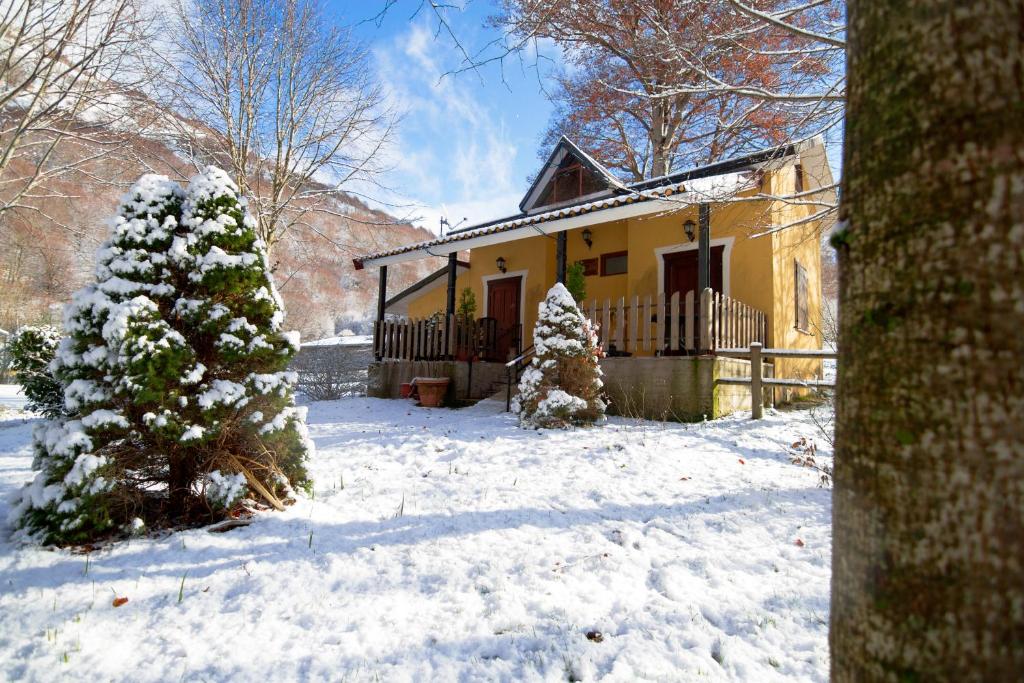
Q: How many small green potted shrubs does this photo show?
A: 2